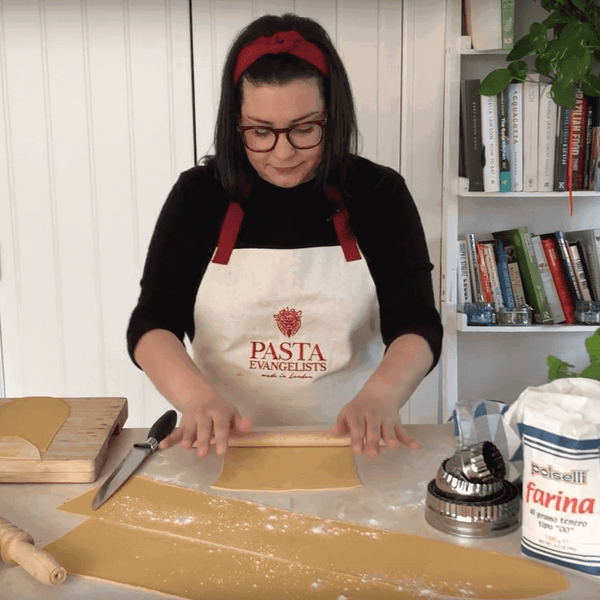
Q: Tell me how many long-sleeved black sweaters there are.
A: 1